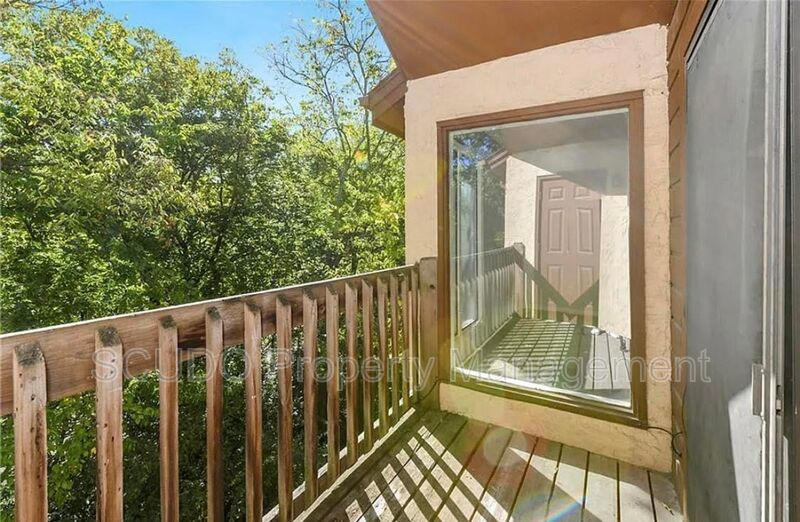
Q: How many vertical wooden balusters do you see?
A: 14